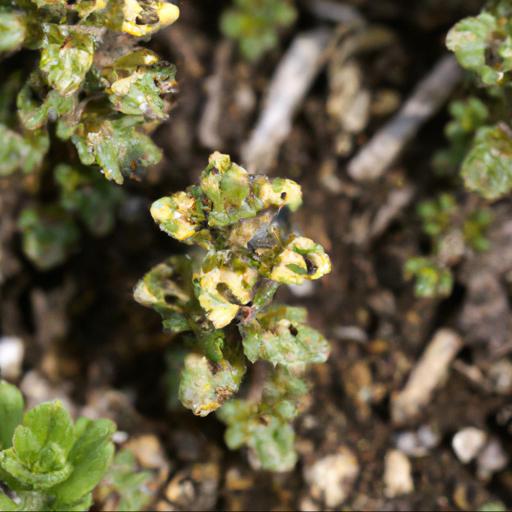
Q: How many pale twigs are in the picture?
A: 3